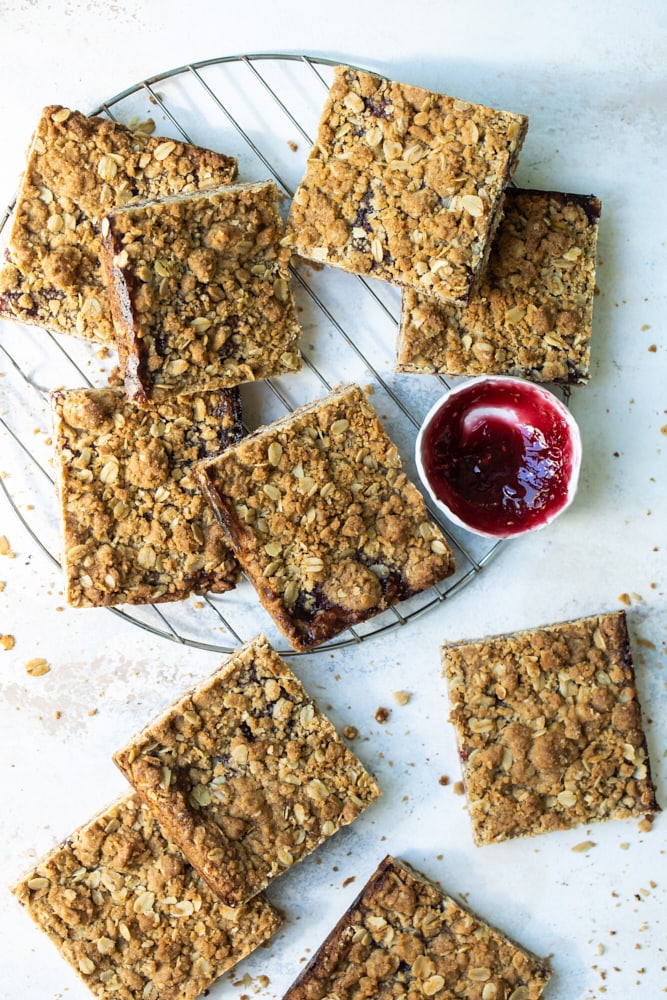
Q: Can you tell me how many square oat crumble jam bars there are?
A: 10